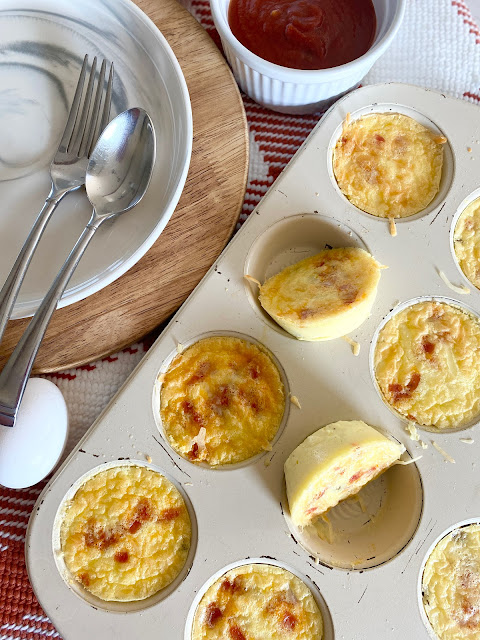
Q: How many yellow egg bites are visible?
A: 9